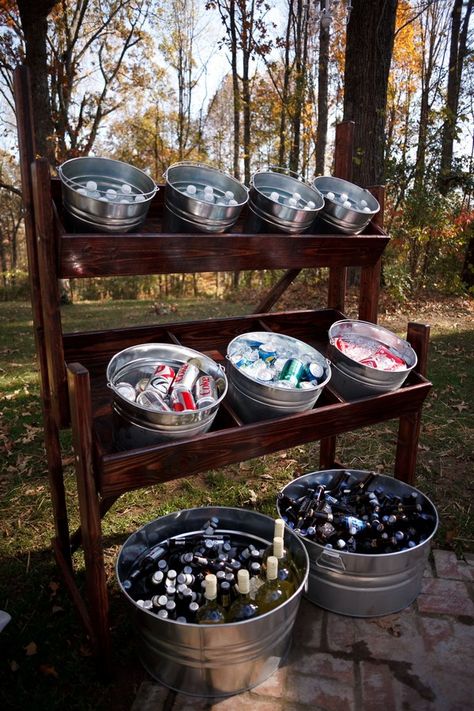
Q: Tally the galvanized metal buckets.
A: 9